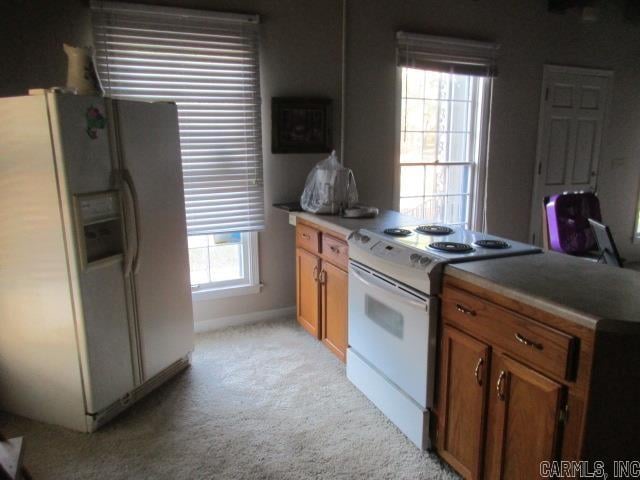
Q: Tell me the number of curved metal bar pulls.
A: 8